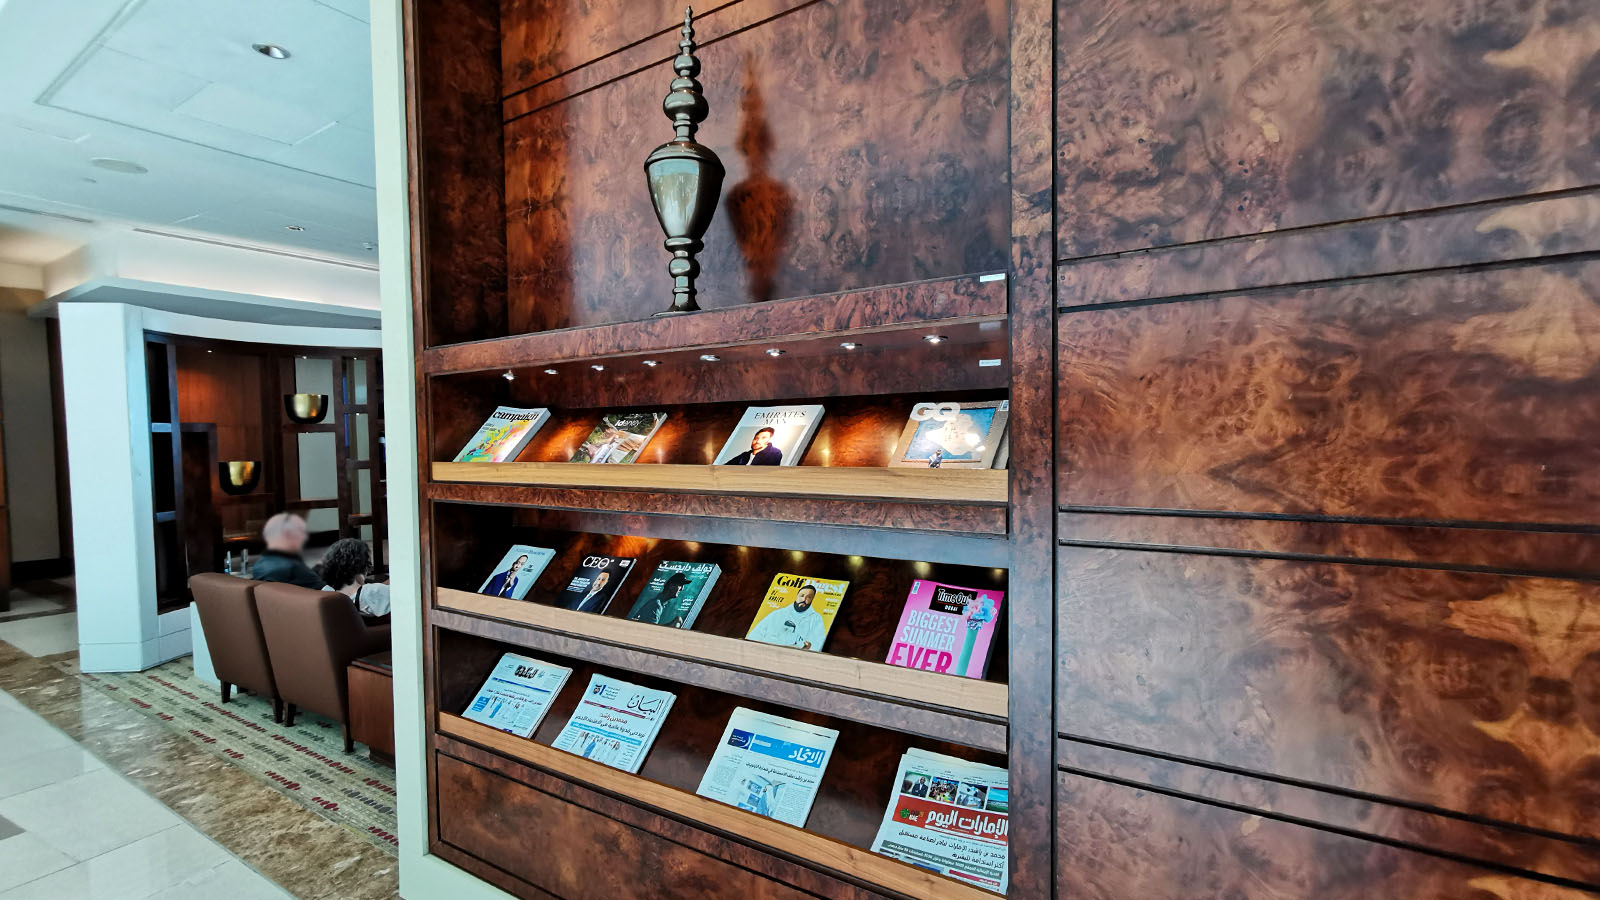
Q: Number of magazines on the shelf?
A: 9